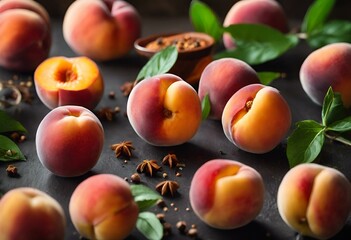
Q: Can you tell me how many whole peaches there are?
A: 12